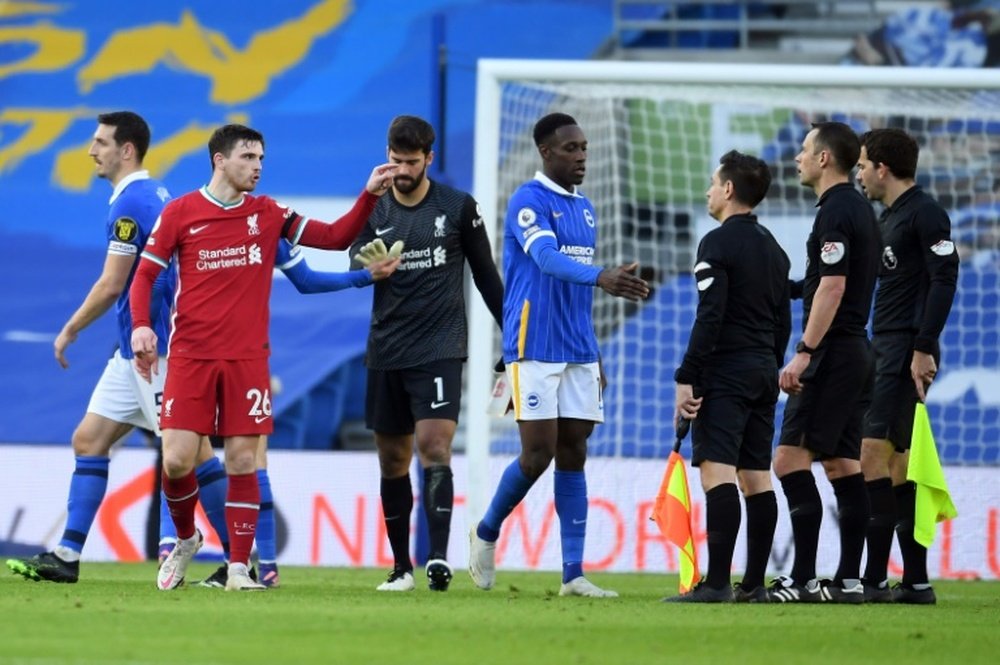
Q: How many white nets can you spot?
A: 1